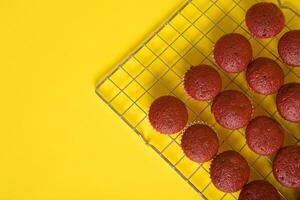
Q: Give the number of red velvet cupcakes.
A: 13